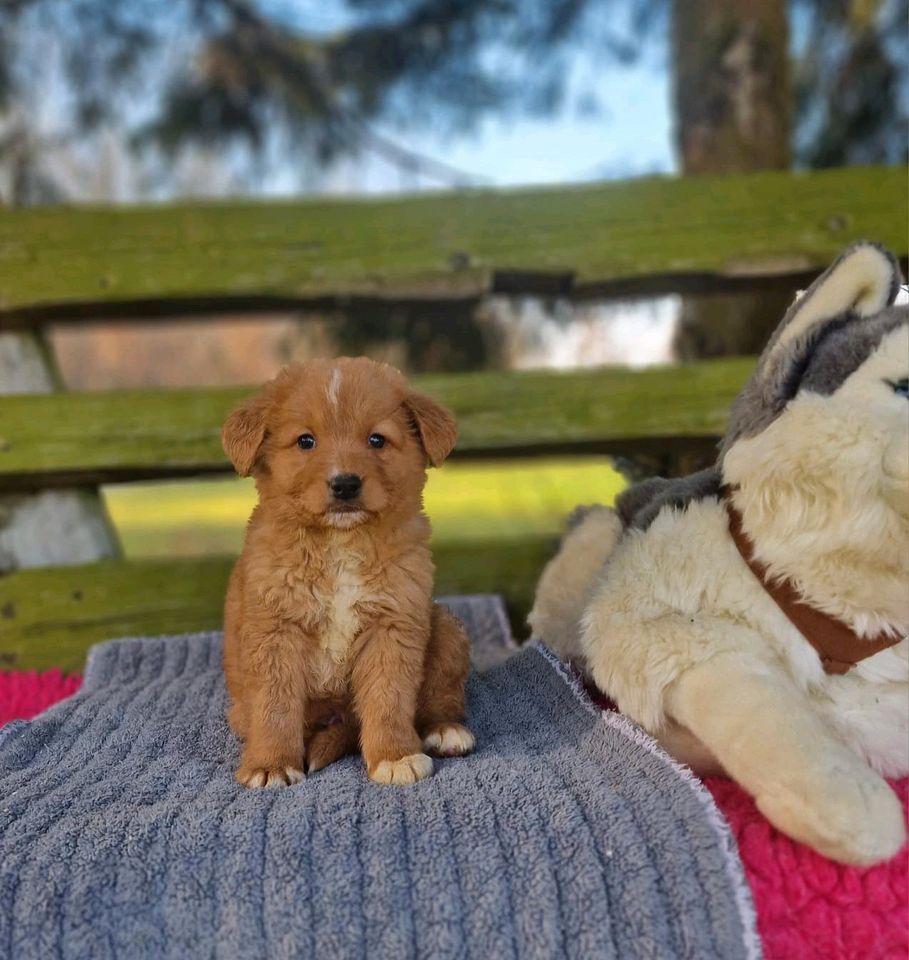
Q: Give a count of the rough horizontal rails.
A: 3